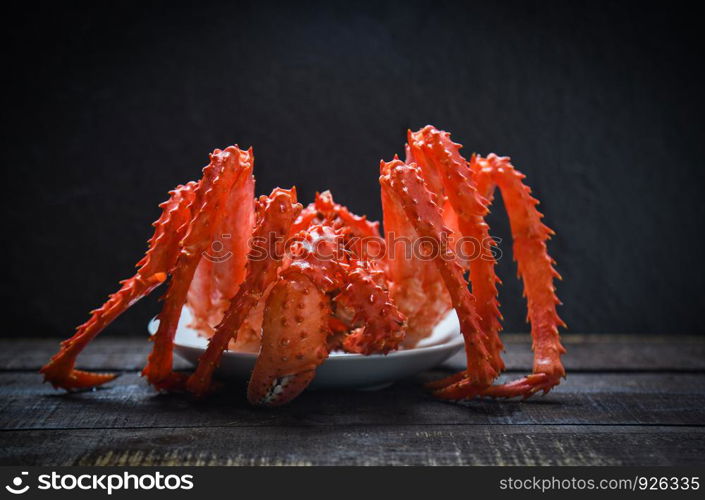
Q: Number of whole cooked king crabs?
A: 1